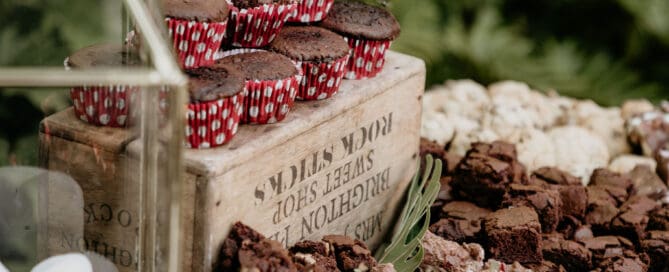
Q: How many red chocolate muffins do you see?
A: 8